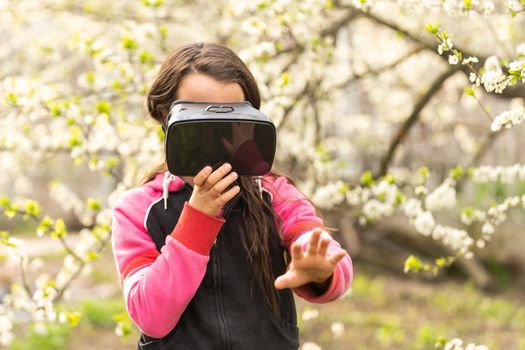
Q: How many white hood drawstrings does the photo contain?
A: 2